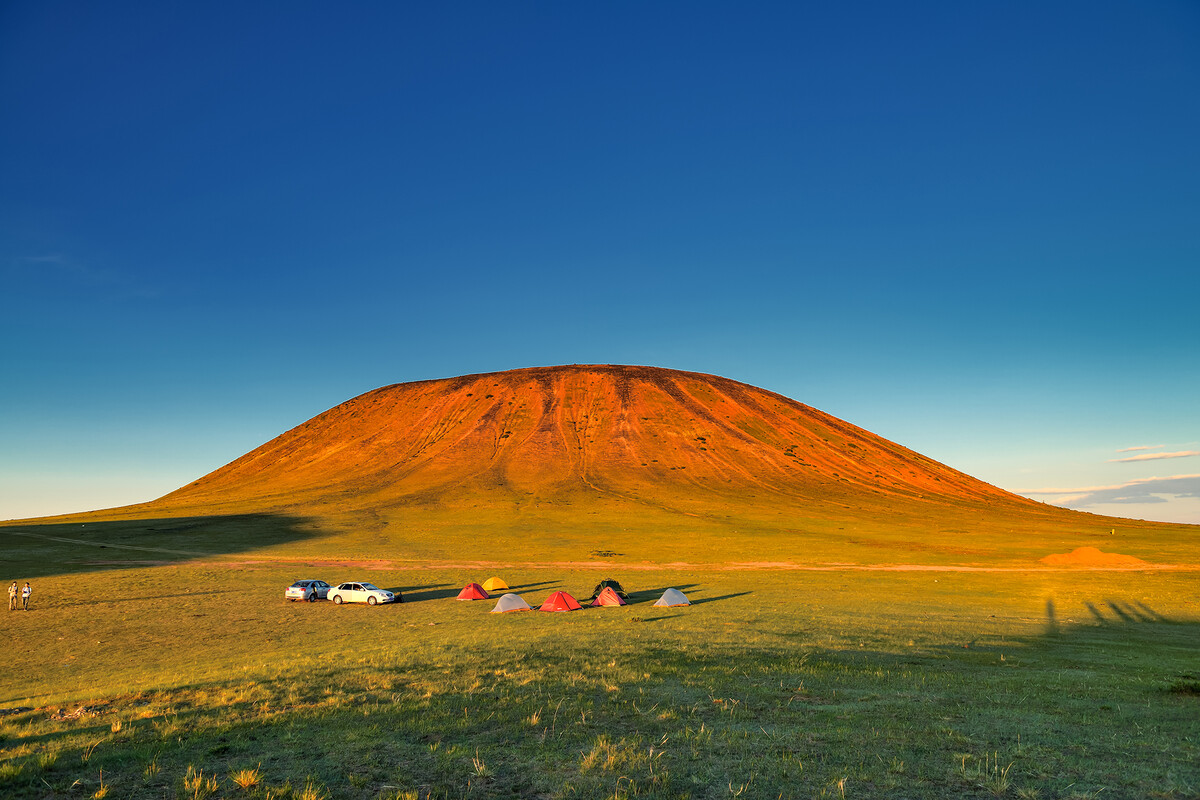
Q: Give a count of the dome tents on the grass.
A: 7